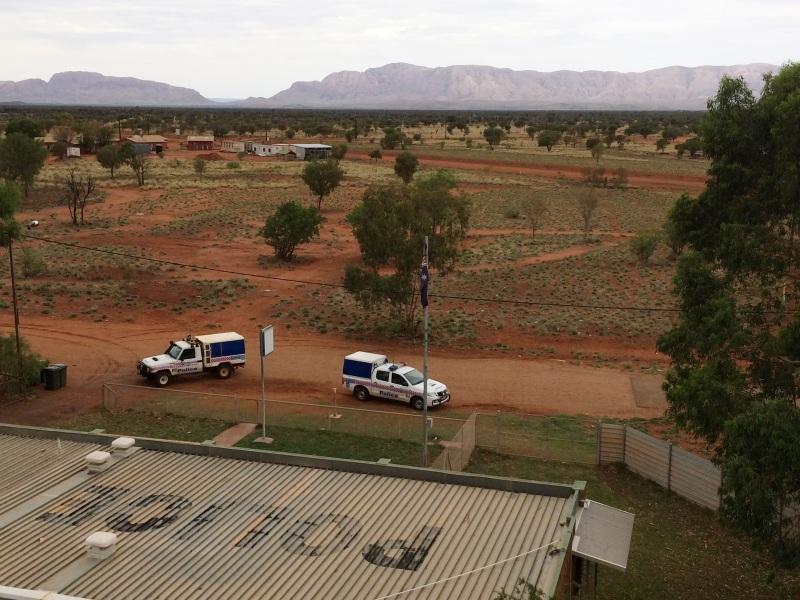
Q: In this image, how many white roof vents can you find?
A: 3